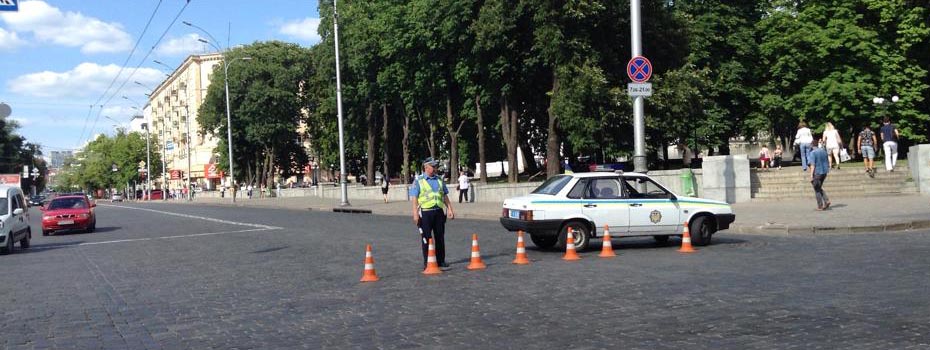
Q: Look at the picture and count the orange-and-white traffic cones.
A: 7